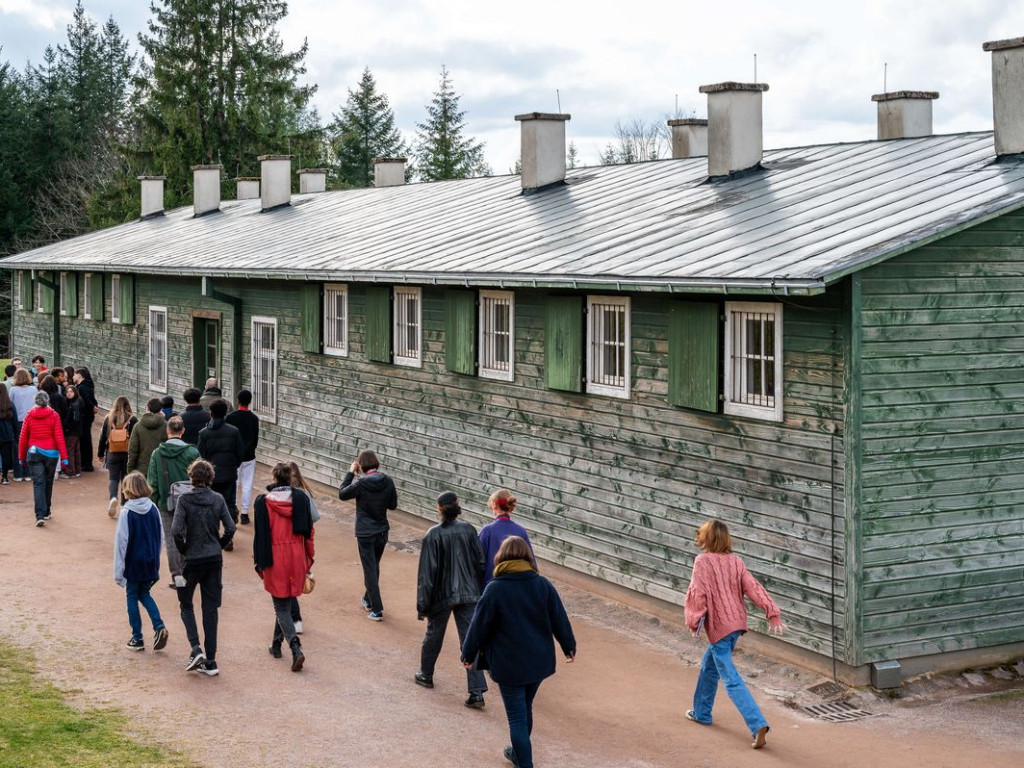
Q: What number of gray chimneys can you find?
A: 11